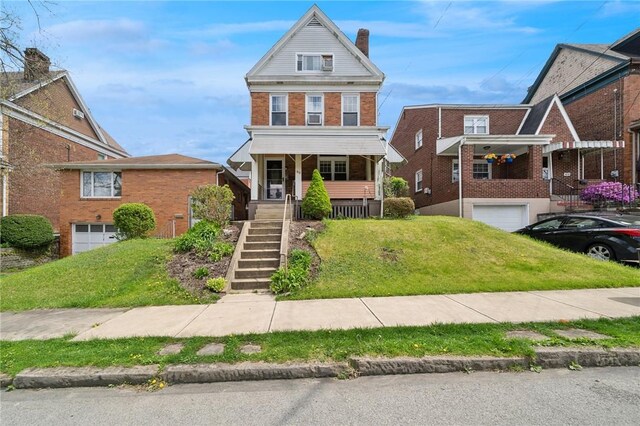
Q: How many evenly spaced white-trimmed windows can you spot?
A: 3